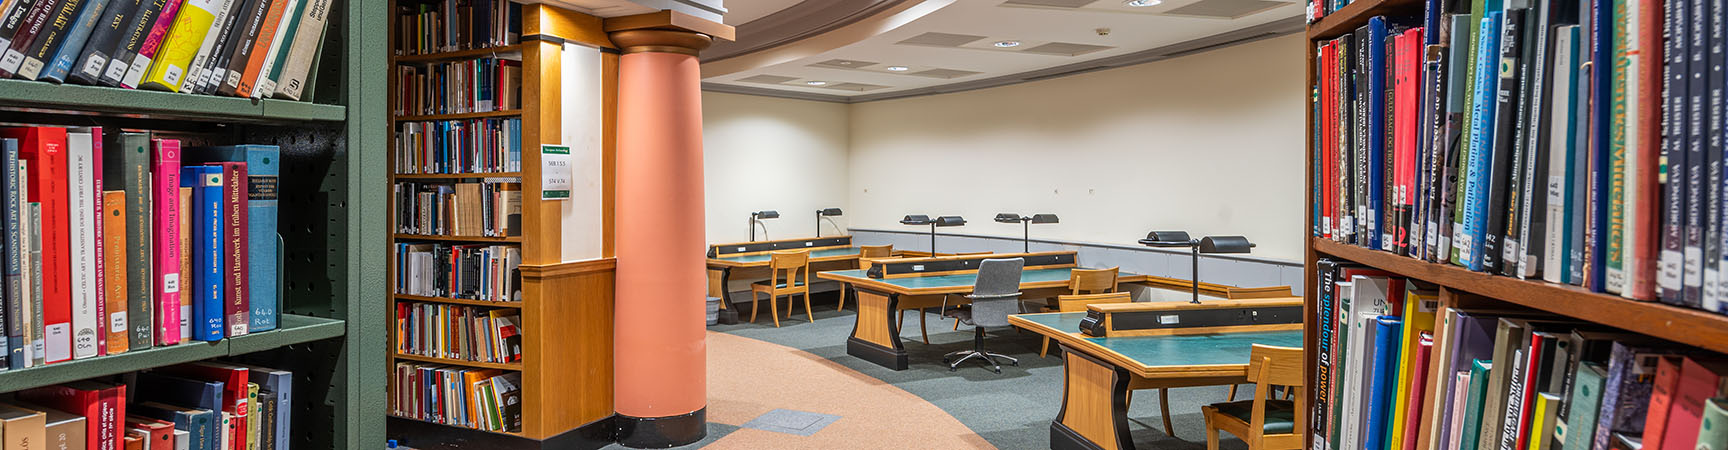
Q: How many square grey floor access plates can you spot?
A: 1